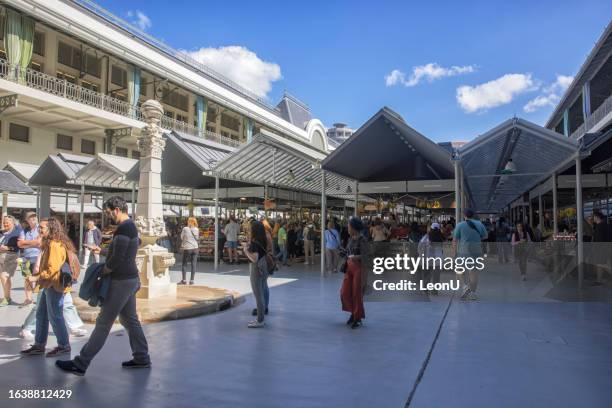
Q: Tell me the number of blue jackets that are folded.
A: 1